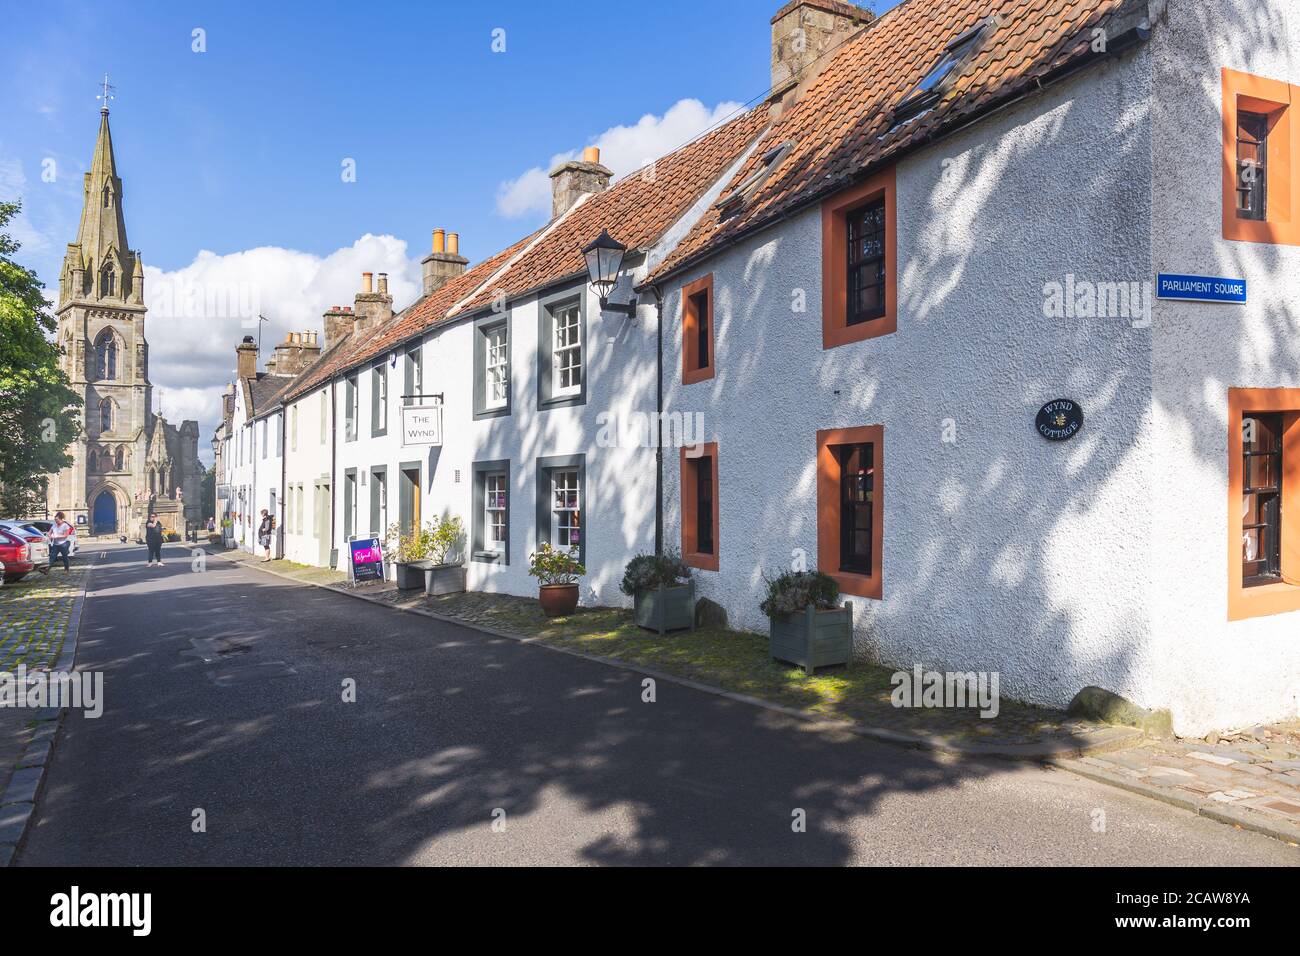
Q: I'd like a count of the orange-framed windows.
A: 6